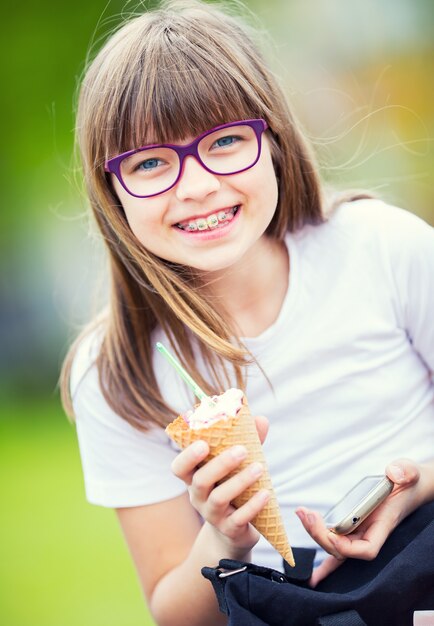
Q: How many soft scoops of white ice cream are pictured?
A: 1